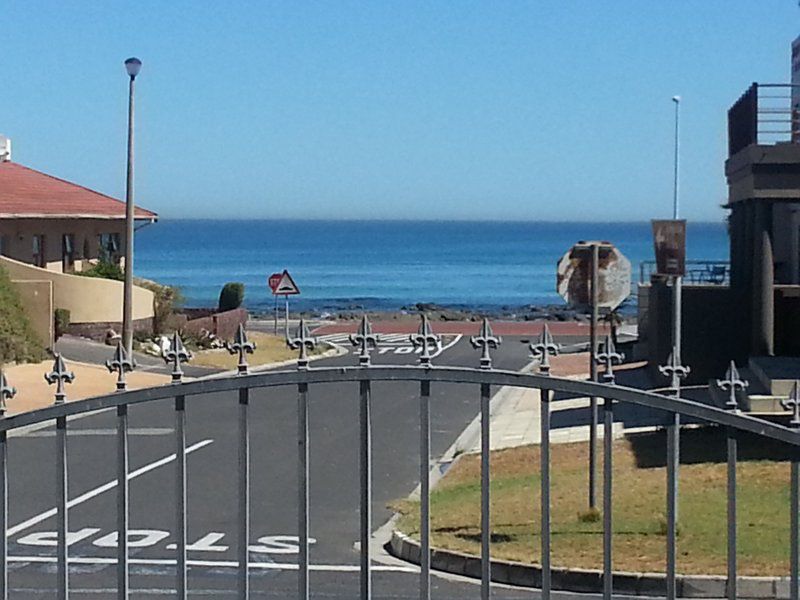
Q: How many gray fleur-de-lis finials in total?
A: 14